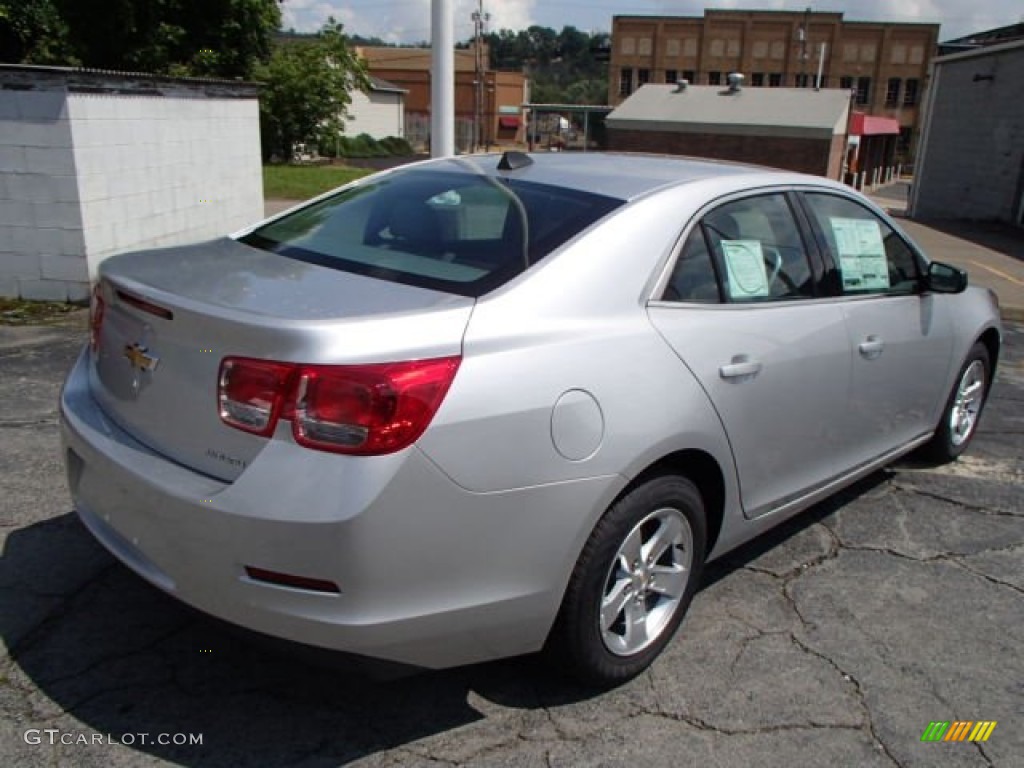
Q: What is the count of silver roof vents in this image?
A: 2